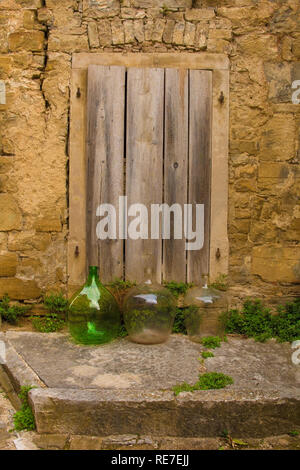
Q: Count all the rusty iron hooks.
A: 4